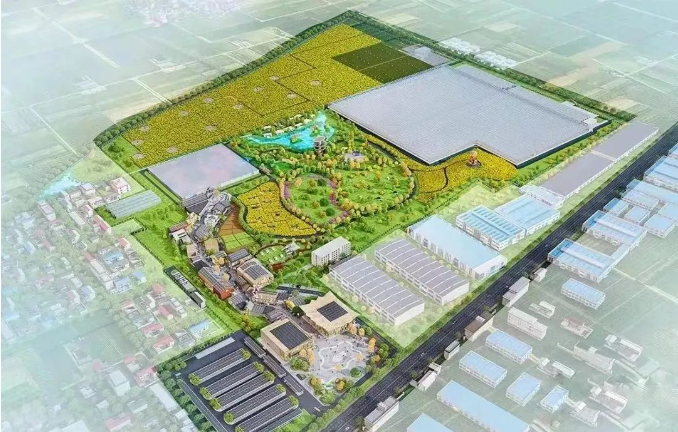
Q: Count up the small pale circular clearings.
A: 12